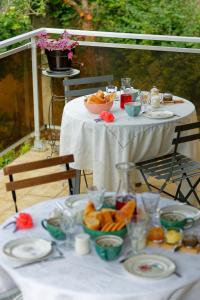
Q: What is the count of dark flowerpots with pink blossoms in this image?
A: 1